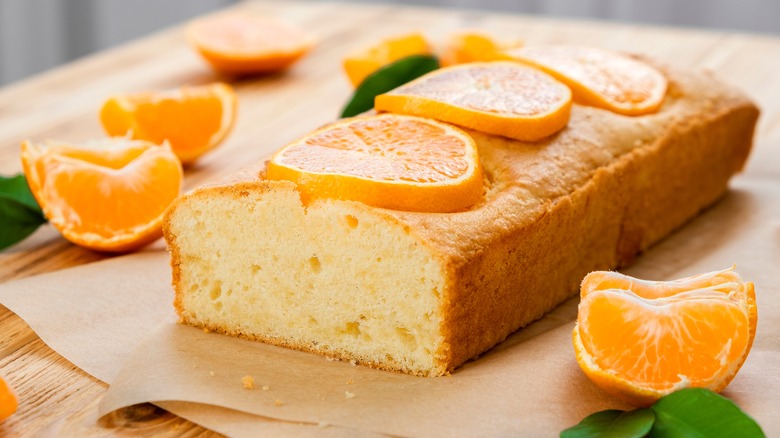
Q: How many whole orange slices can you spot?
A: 3